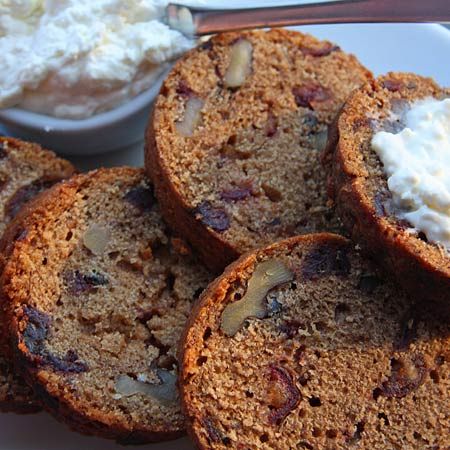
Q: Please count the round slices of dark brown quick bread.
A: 5